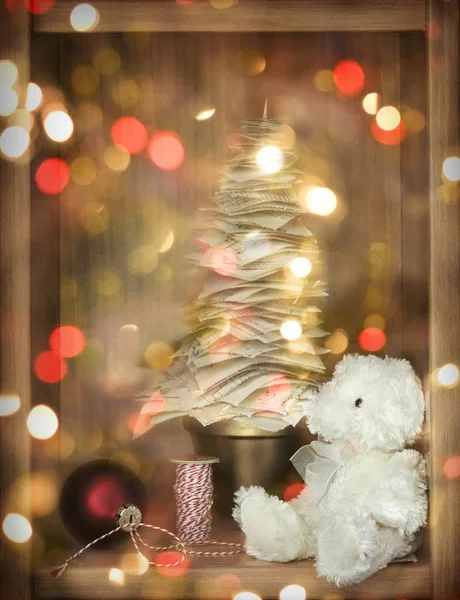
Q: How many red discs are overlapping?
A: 2